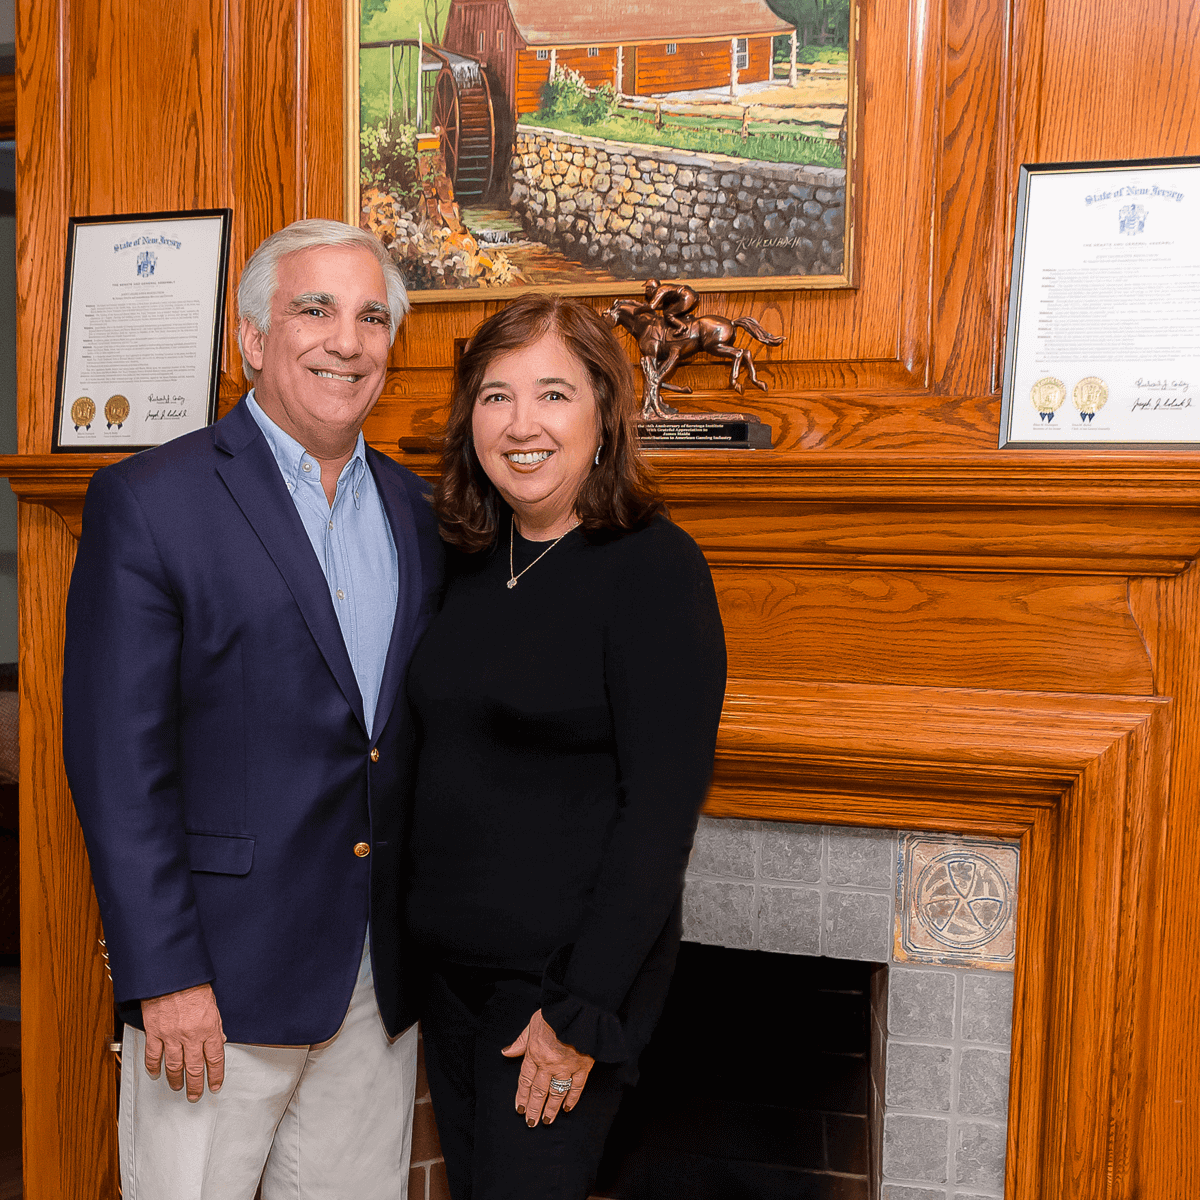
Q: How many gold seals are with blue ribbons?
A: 4